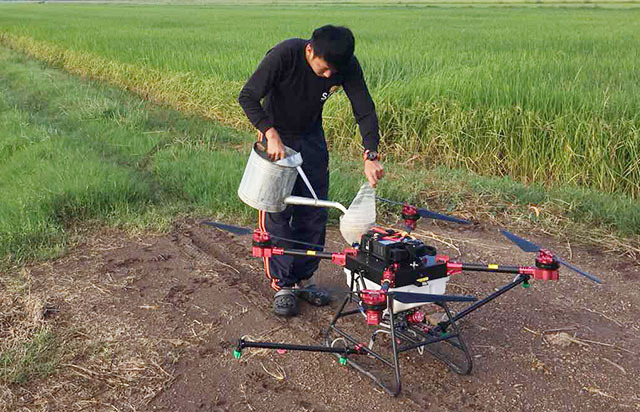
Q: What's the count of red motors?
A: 4